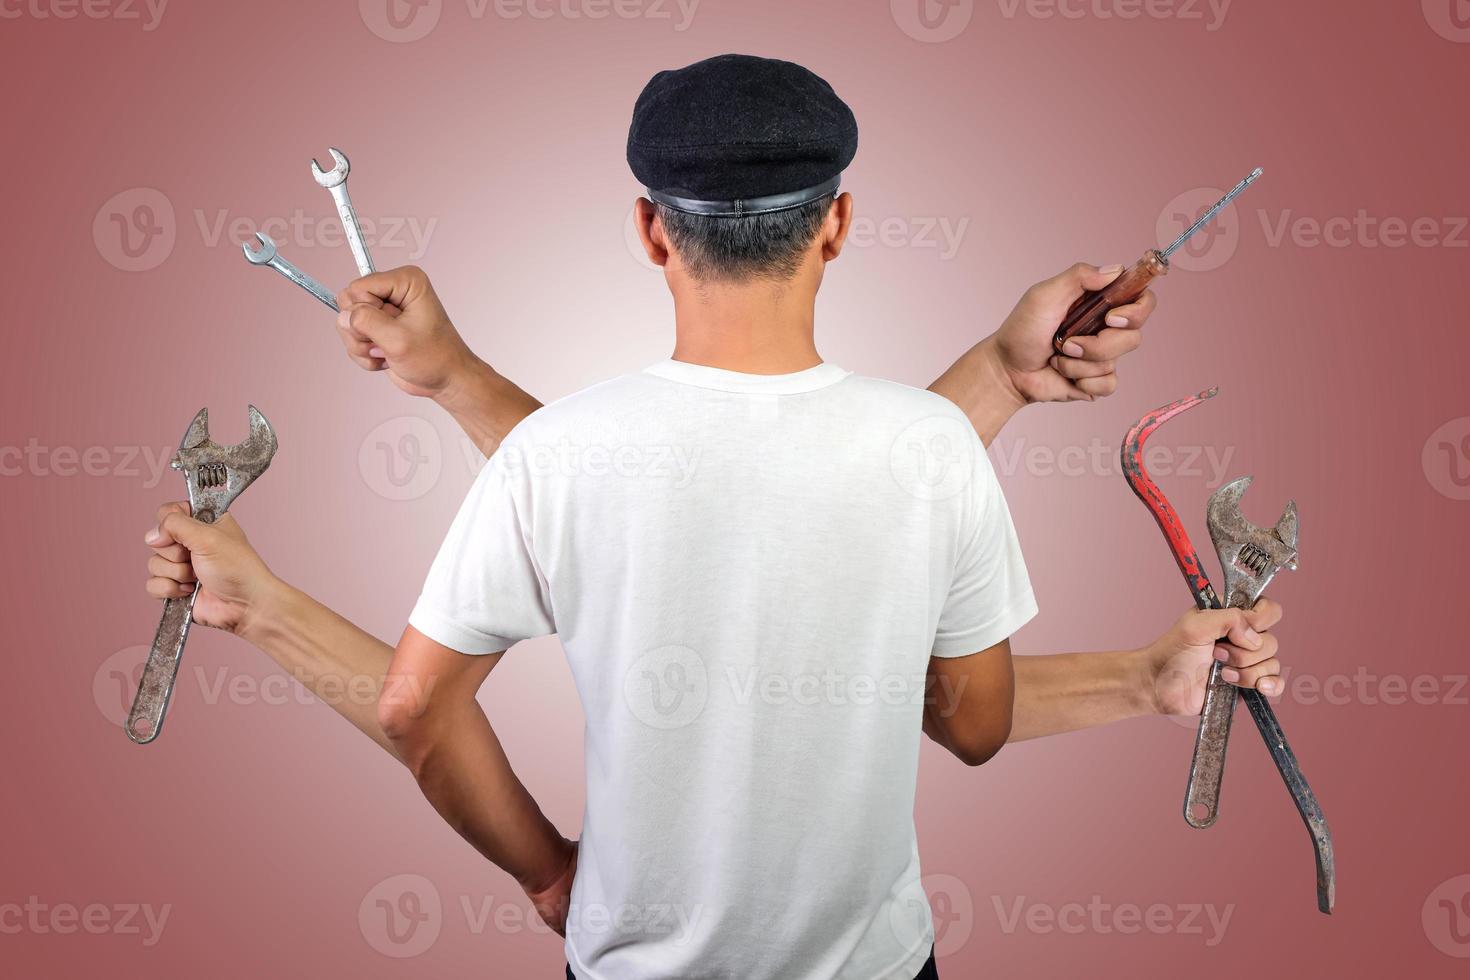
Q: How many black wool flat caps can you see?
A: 1